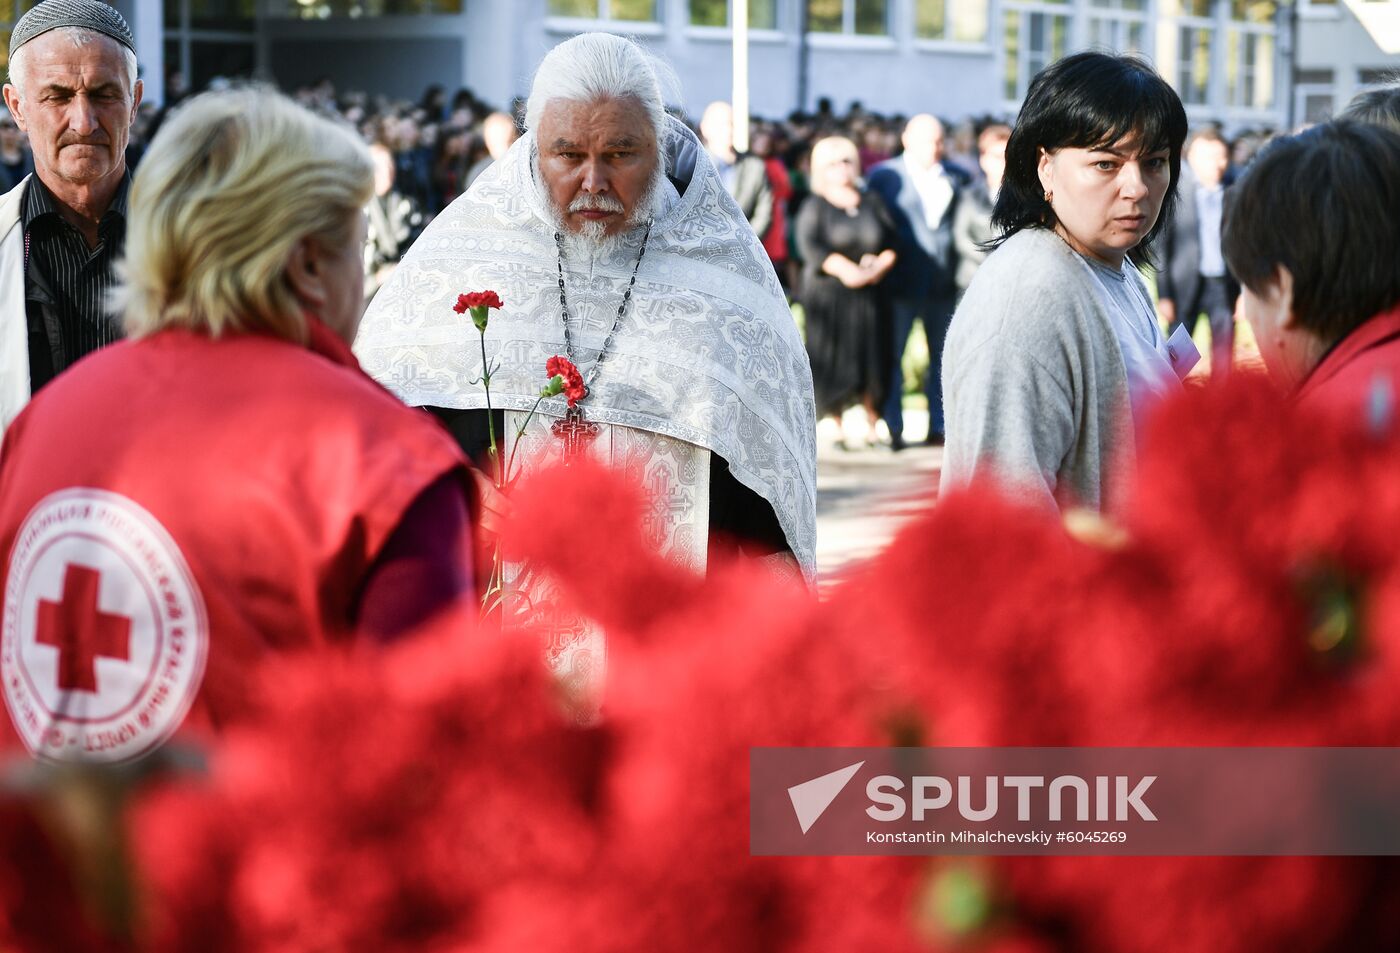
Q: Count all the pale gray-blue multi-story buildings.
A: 1